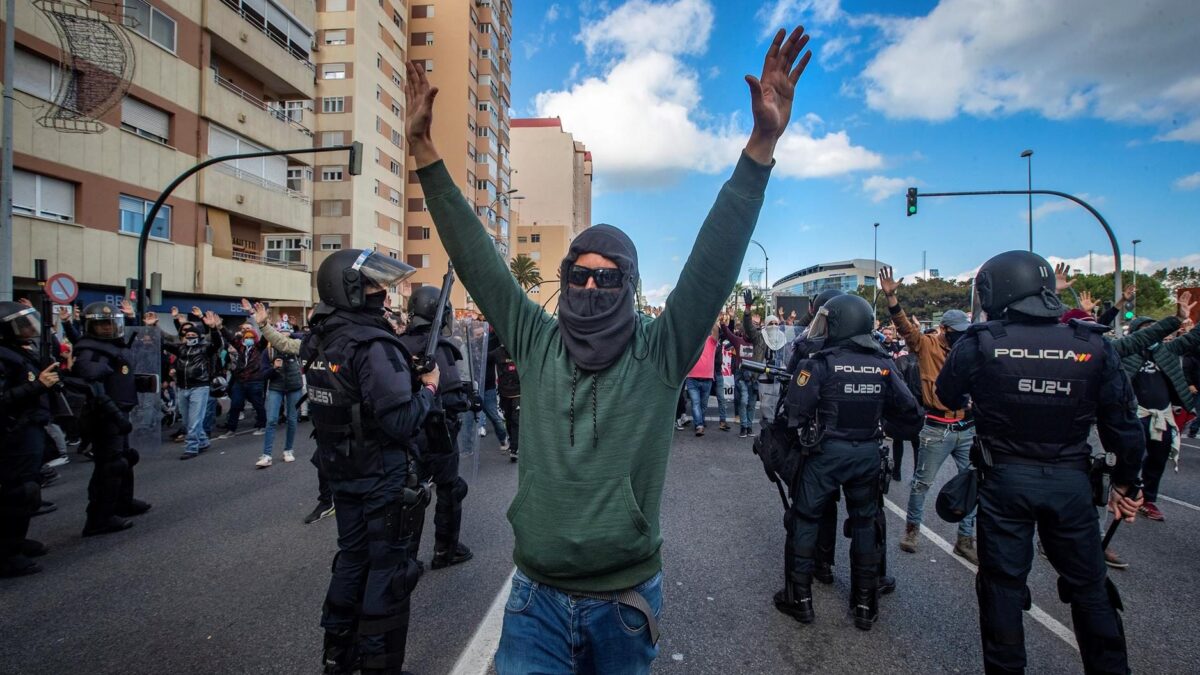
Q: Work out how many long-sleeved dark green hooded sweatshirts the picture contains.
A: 1